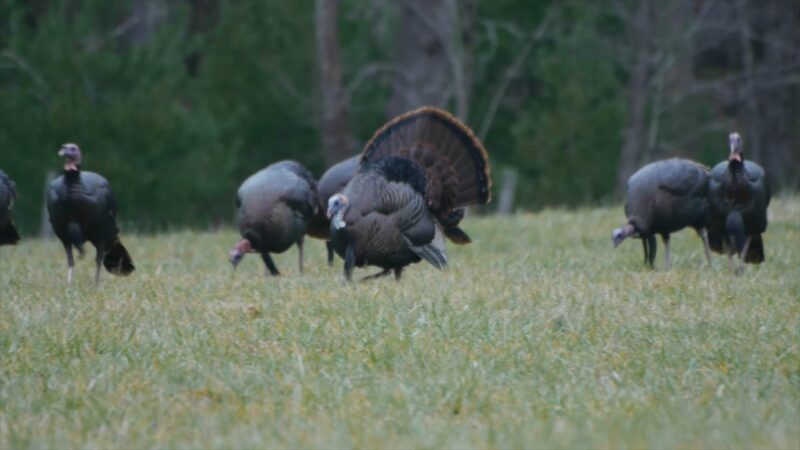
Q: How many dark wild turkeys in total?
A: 7